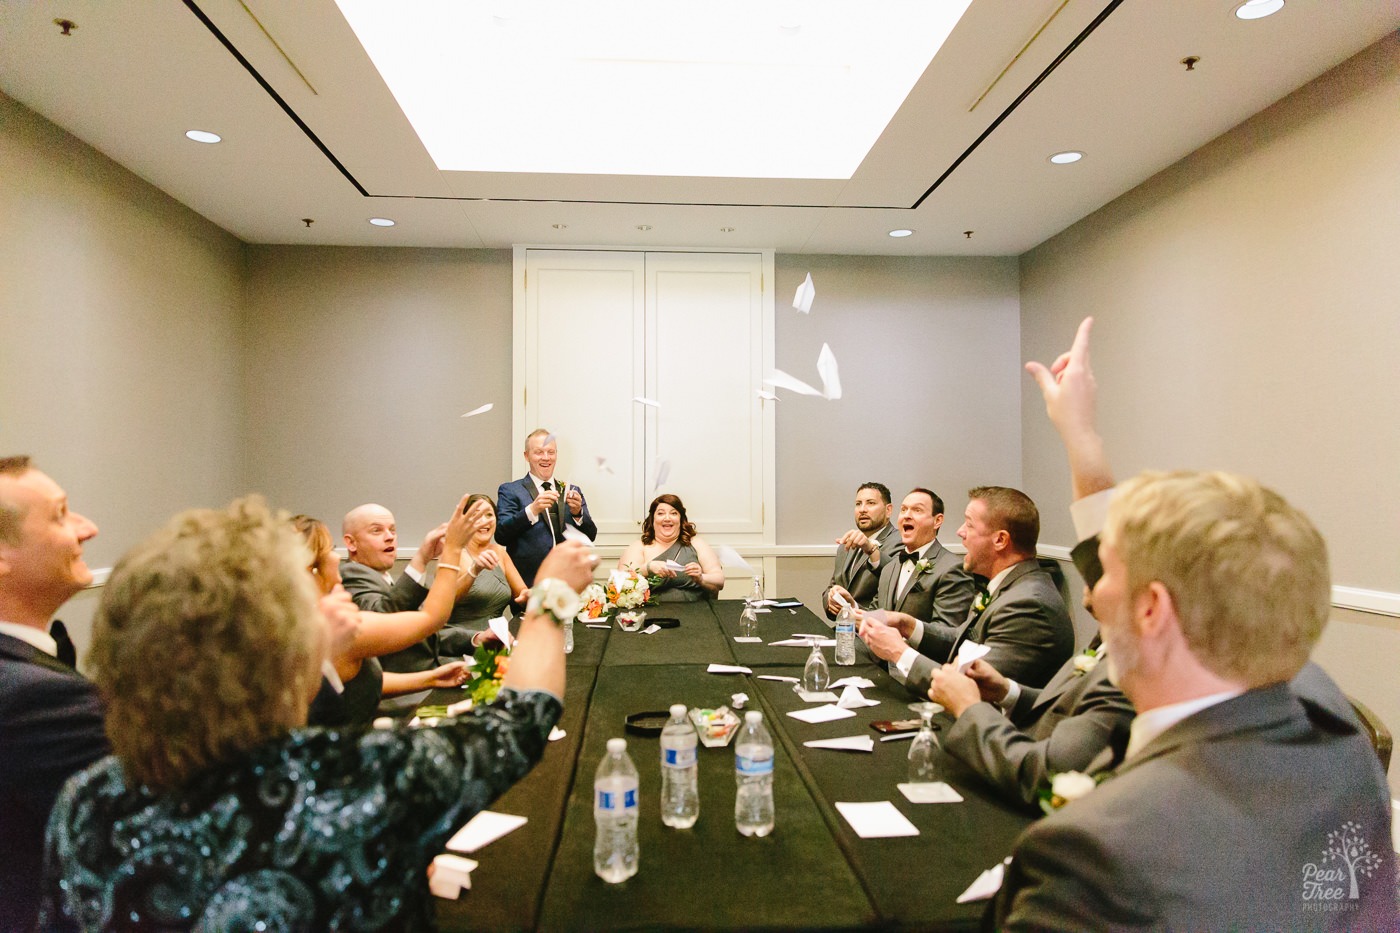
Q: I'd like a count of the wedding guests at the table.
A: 12